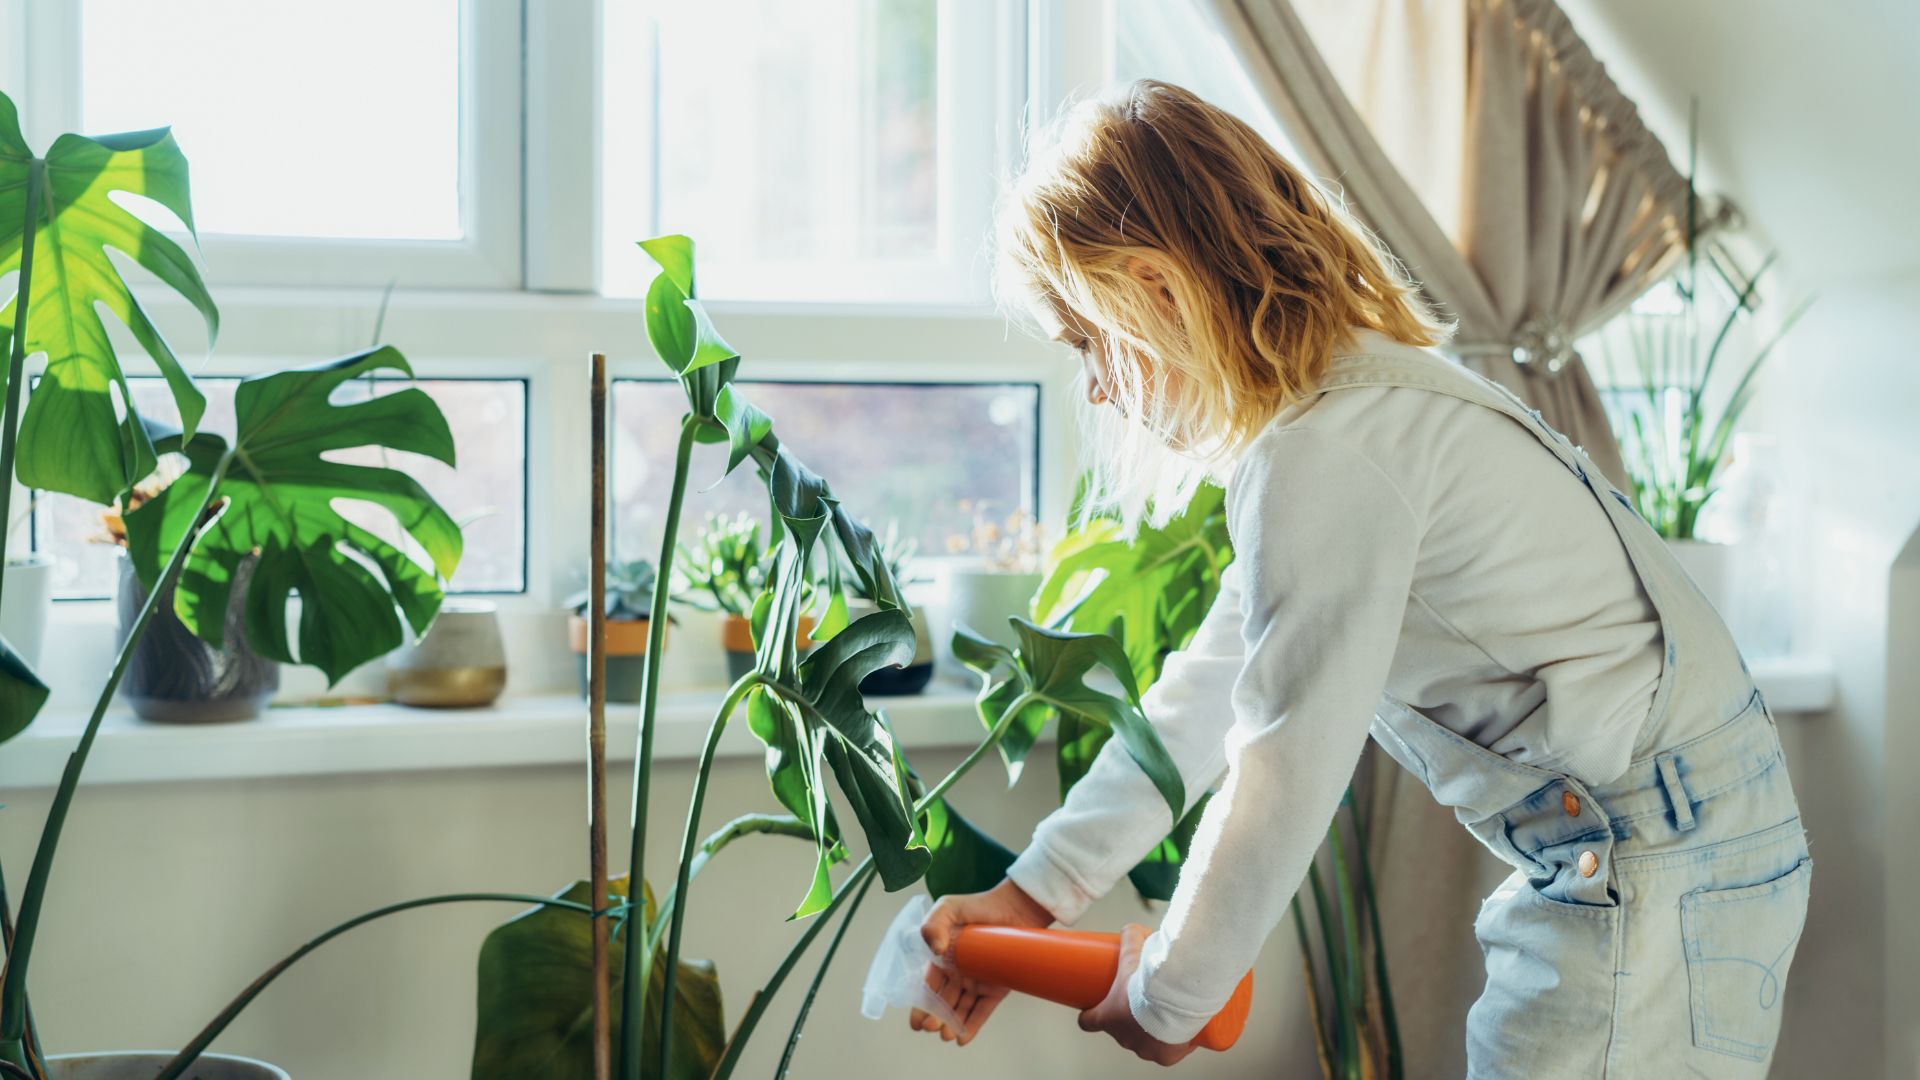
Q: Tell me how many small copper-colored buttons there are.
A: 2